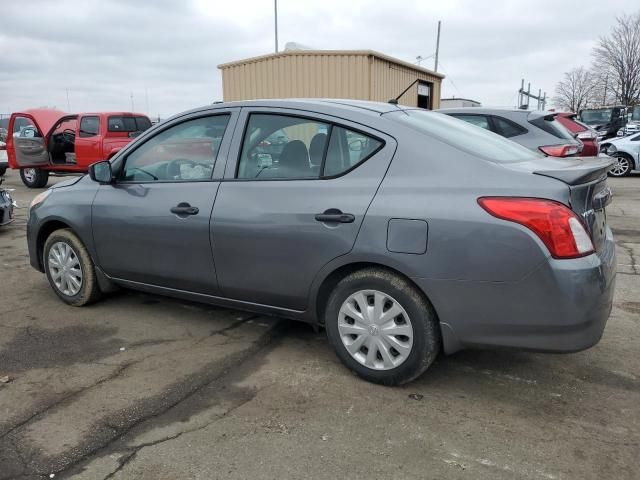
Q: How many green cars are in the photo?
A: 0